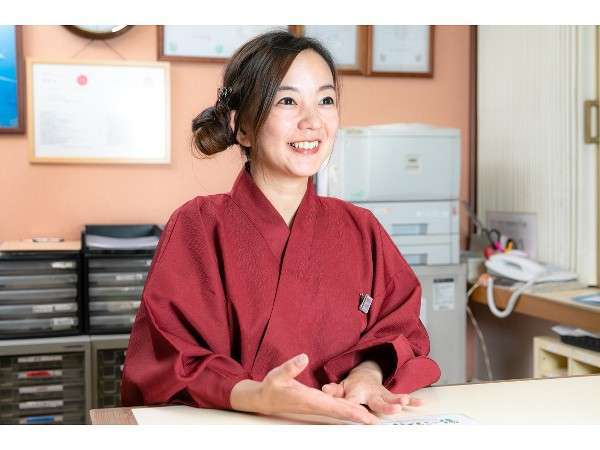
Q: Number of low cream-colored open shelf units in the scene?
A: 1